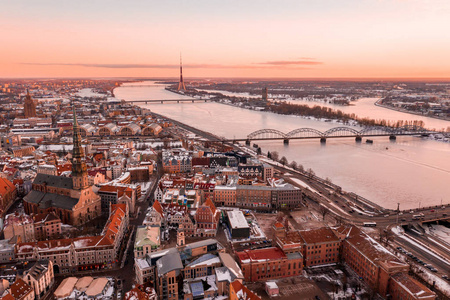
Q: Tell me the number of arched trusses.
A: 5